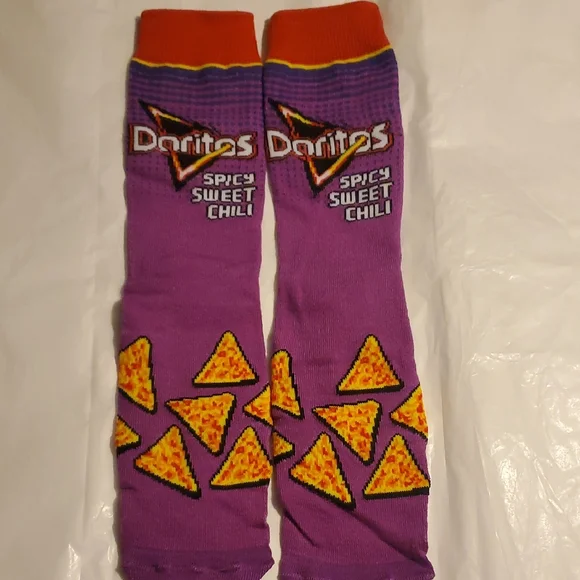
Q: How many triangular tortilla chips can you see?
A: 14